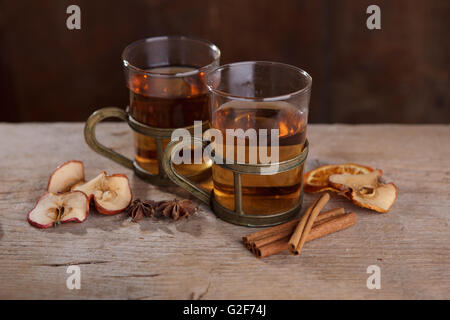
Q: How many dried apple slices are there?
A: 4